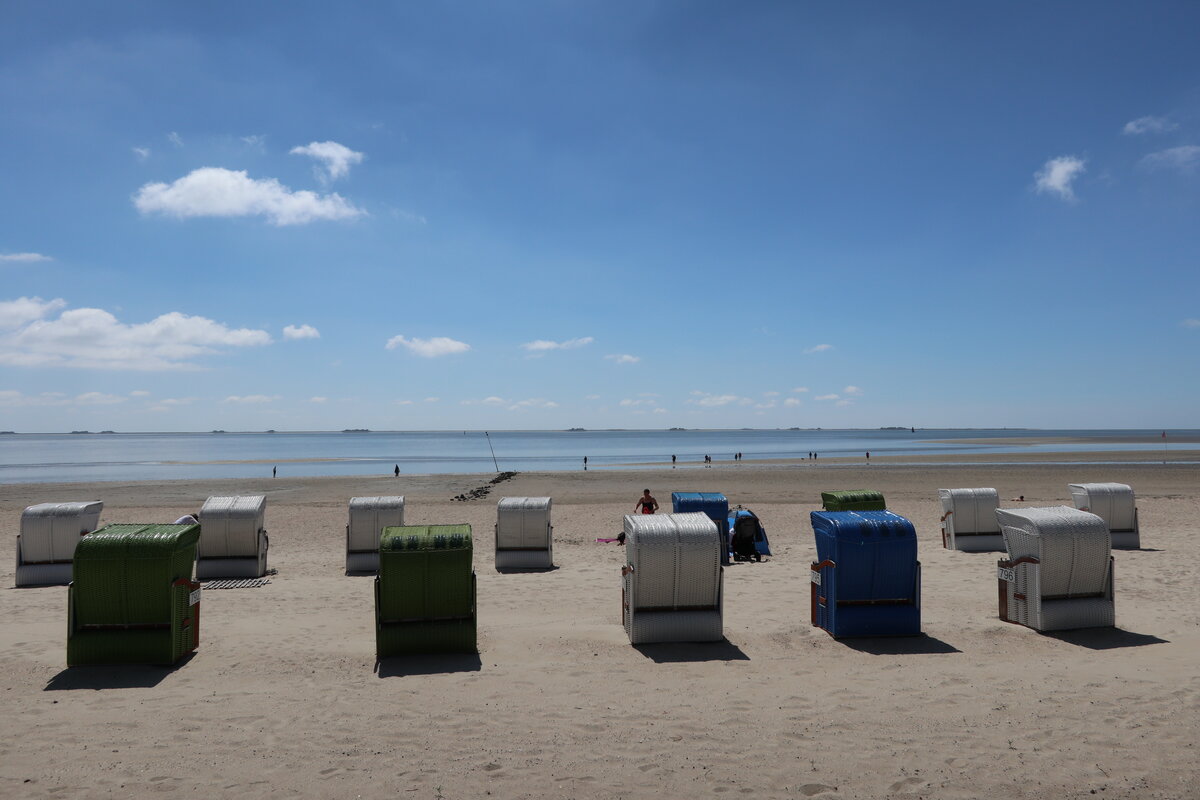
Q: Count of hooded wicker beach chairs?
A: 13